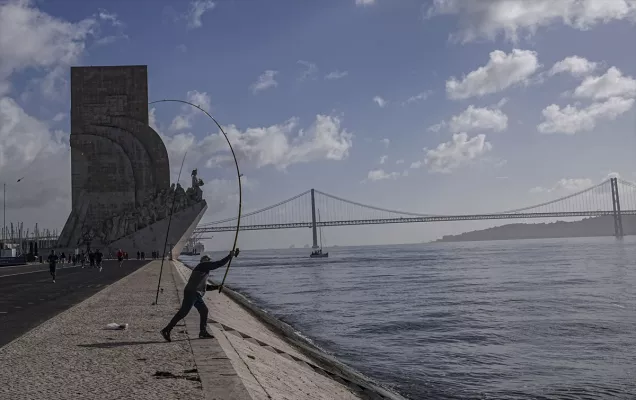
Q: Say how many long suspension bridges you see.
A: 1